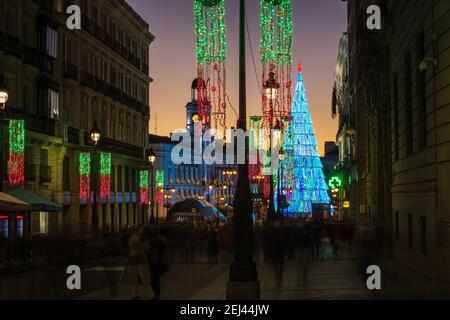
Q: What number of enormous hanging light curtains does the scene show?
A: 2